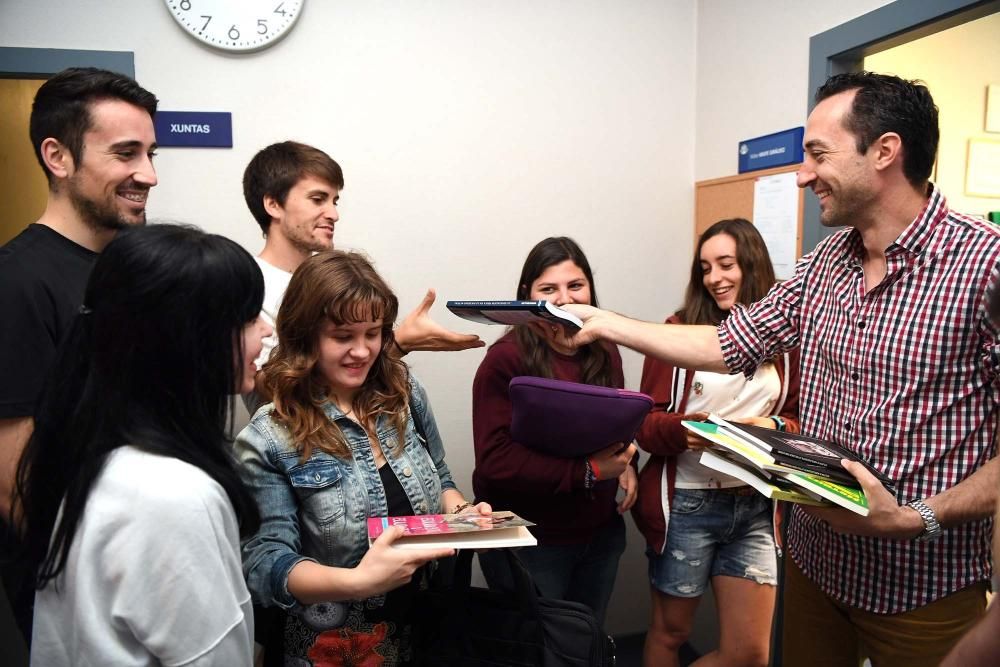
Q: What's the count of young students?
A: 6